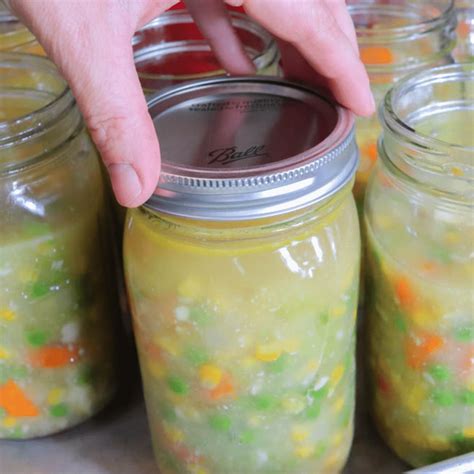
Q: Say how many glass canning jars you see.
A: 7